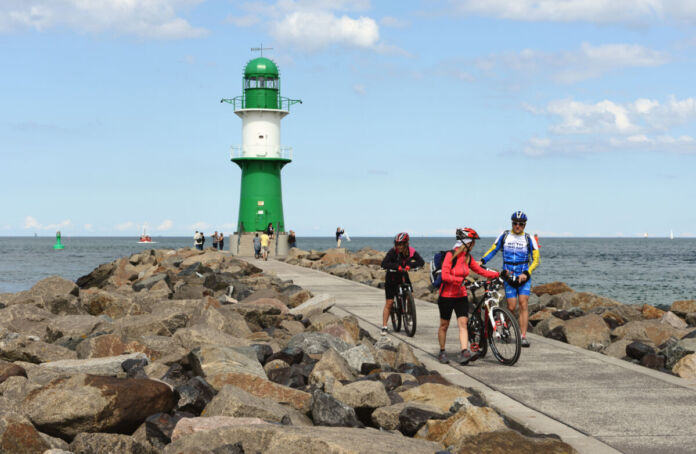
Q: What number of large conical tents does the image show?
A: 0